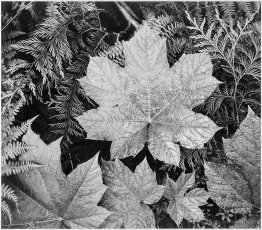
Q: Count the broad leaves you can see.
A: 5